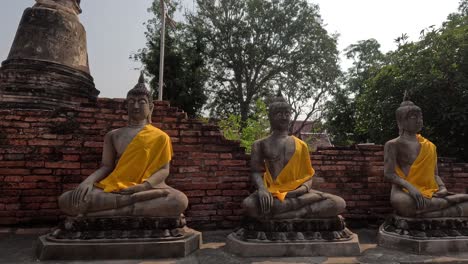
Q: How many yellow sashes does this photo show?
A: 3